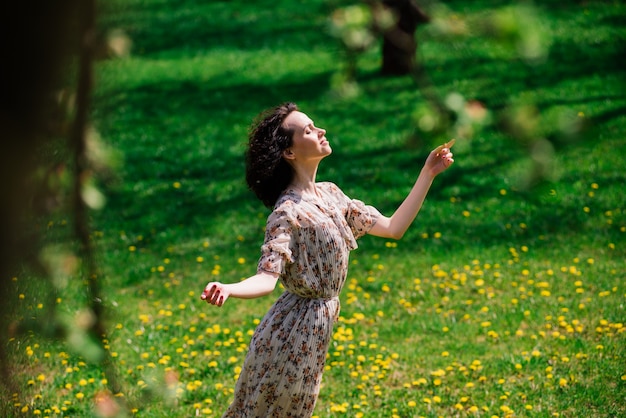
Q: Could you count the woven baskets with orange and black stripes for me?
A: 0